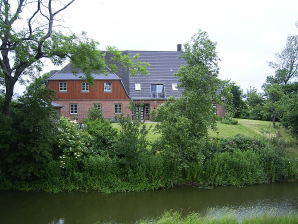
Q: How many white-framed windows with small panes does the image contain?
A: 6